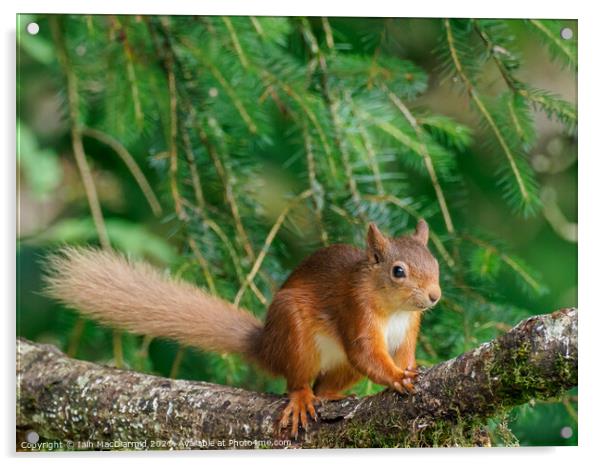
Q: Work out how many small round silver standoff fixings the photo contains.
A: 4